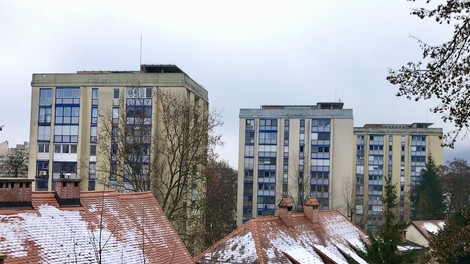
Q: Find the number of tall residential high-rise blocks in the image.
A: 3